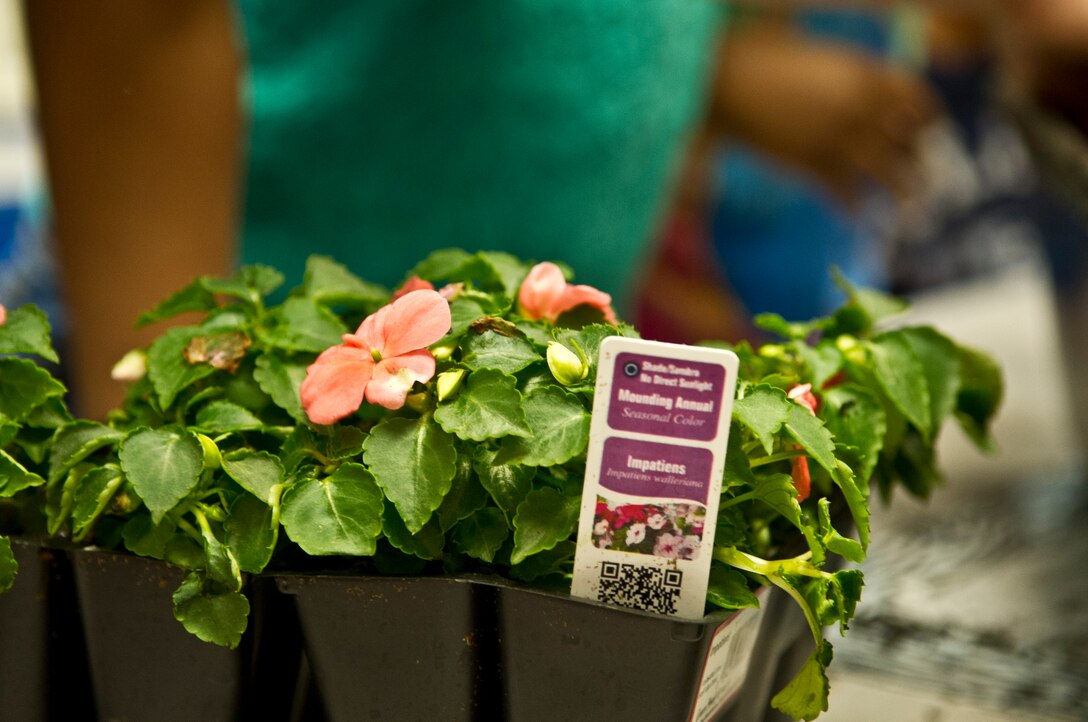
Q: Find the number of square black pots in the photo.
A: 4